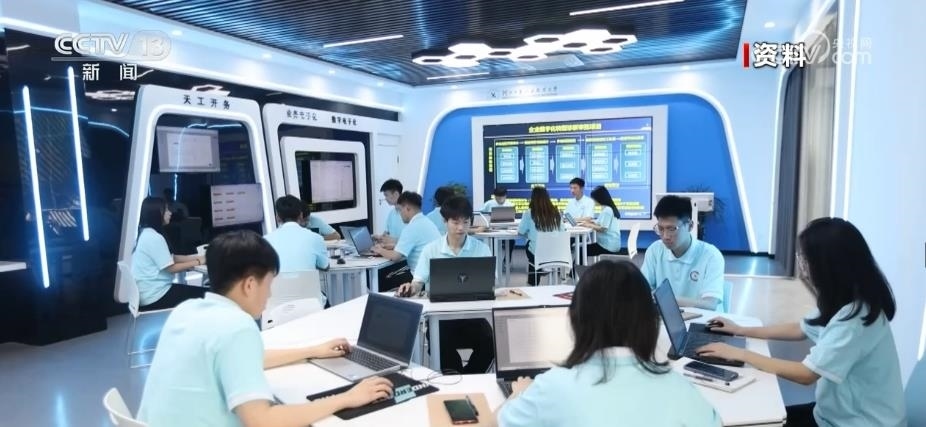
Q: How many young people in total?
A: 15